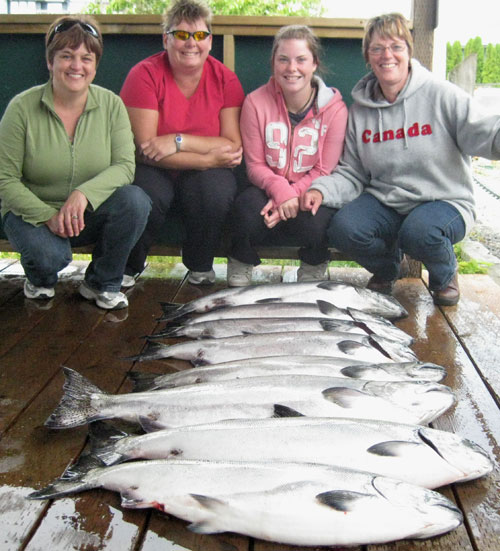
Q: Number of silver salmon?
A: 8